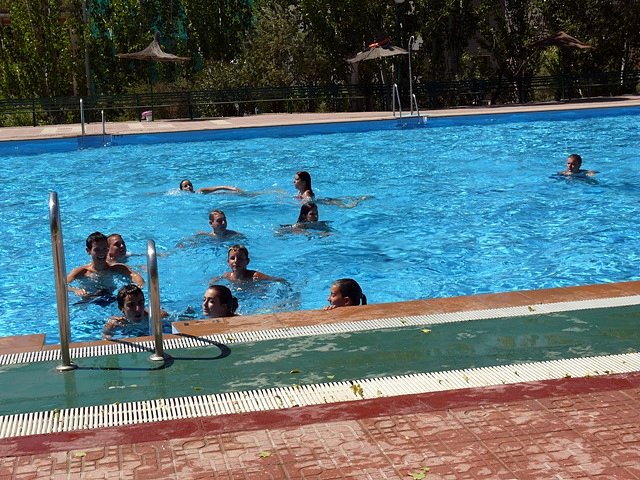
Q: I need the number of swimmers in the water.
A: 11